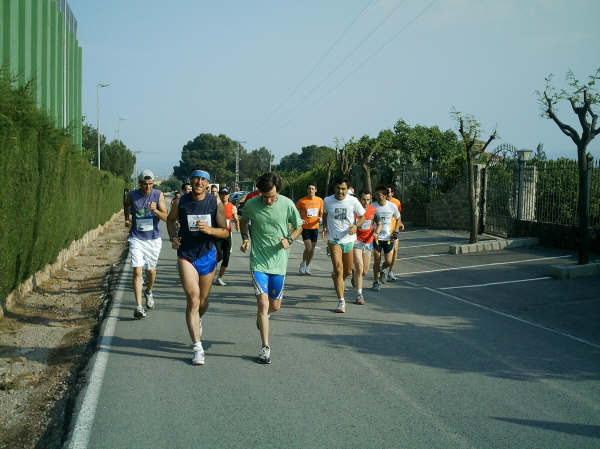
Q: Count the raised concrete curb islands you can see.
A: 2